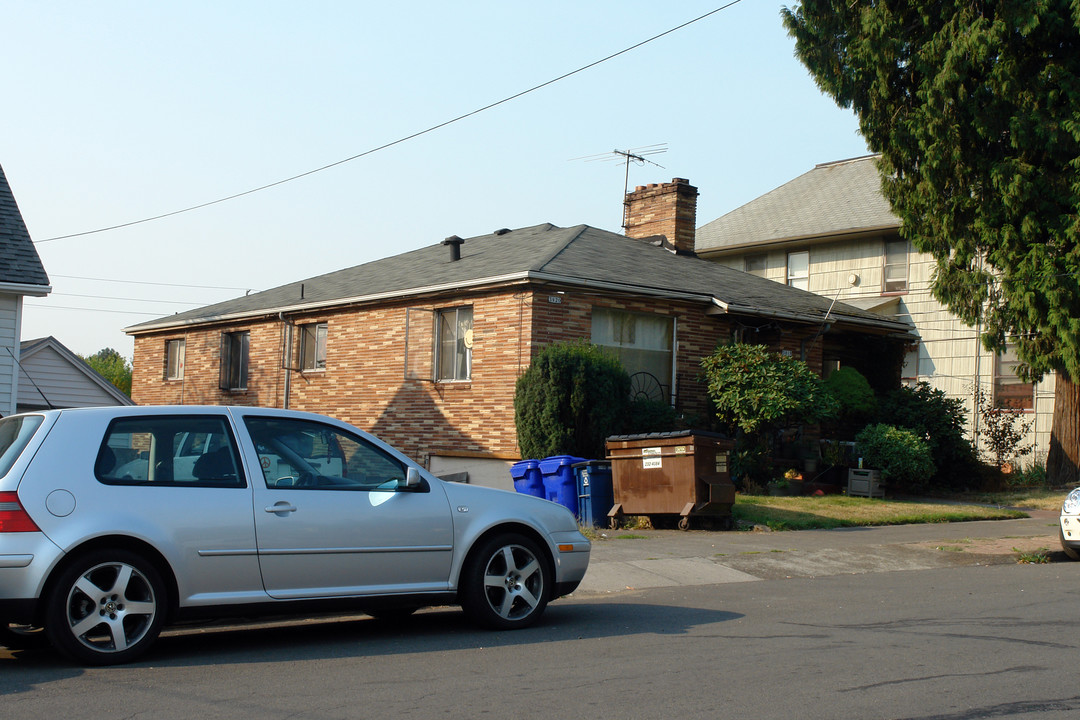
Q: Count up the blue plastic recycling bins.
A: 3